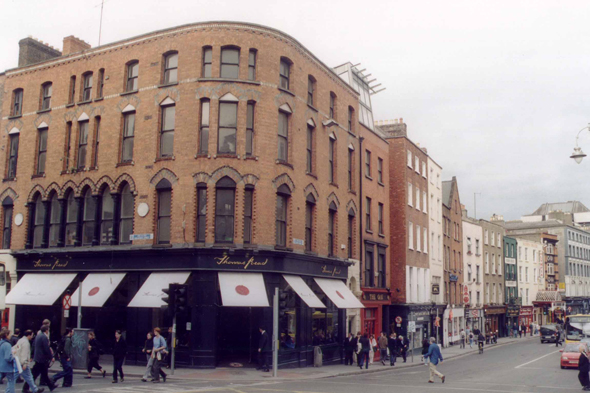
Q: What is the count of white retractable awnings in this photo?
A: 6